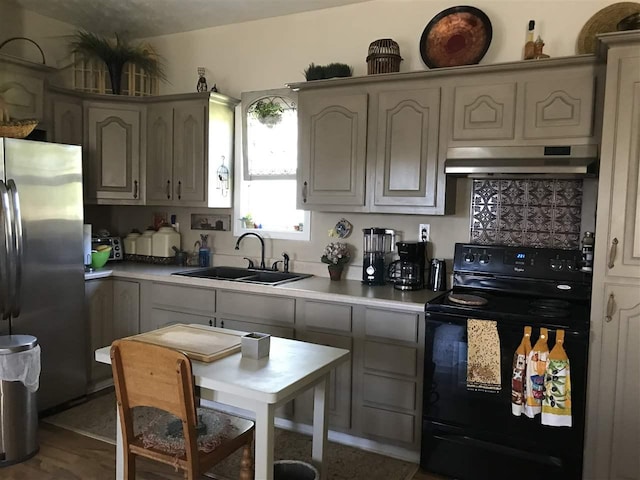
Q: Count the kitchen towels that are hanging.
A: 4